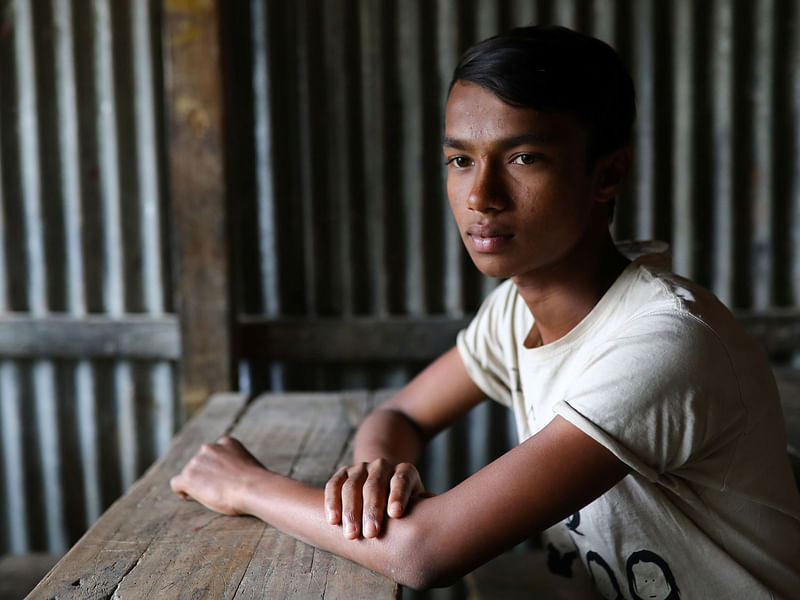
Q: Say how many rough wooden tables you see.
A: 1